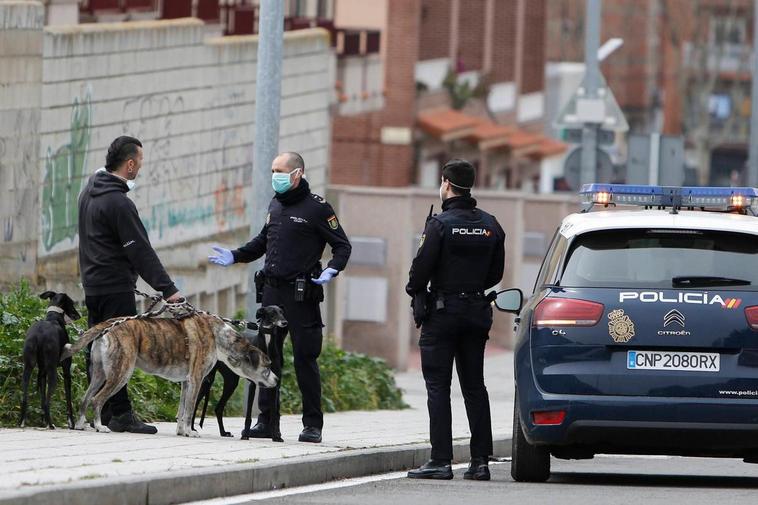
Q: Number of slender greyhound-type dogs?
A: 2